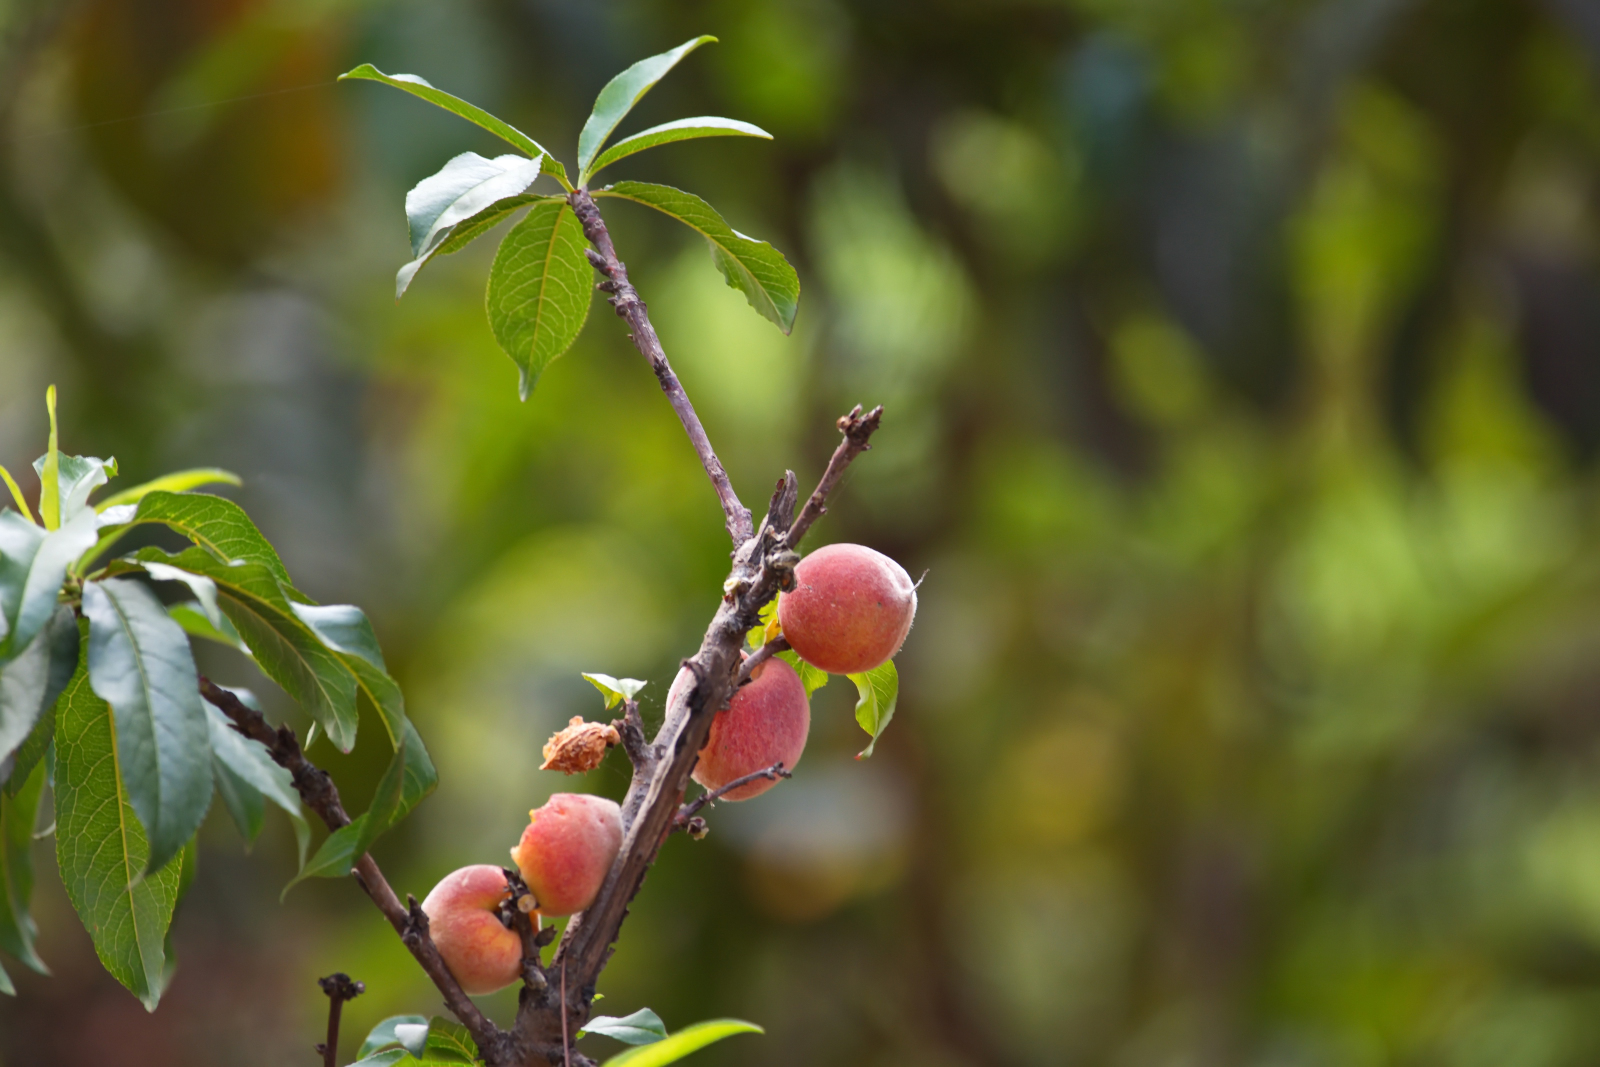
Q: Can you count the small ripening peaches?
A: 4